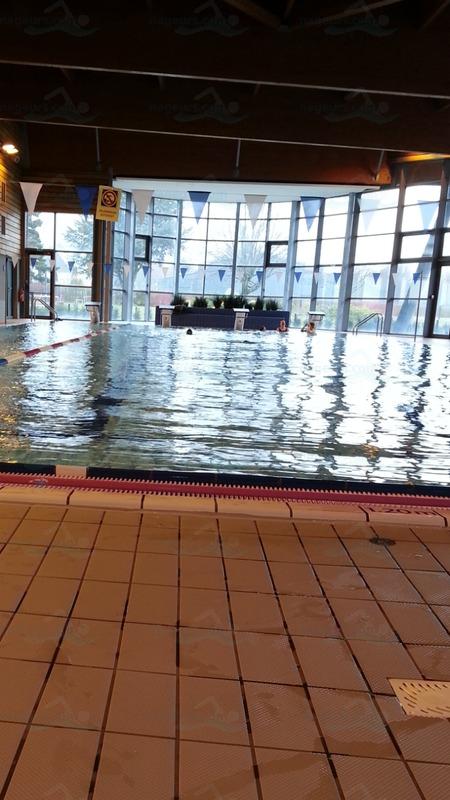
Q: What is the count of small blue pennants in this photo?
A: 11